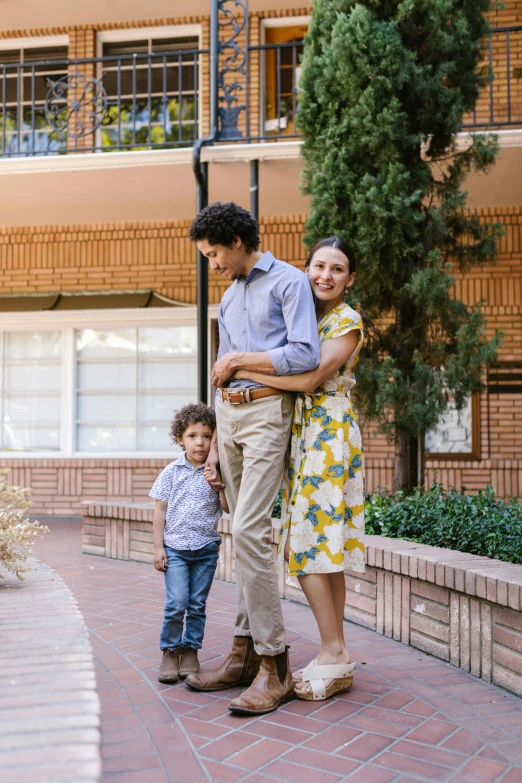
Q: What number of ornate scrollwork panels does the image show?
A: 2